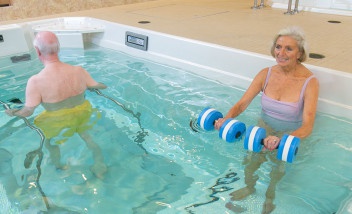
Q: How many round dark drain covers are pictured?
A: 3